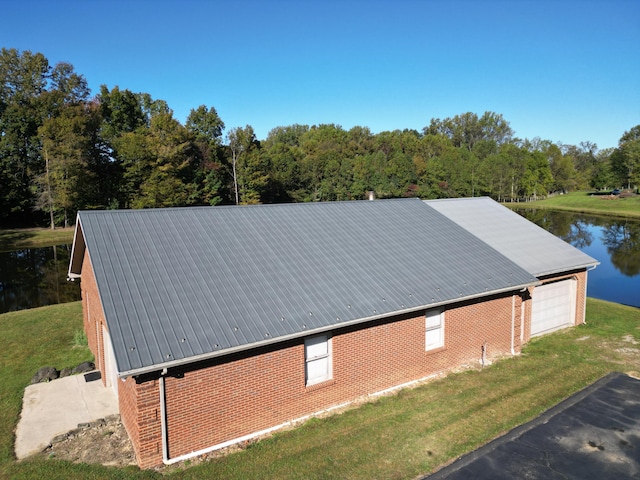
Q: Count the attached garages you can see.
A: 1